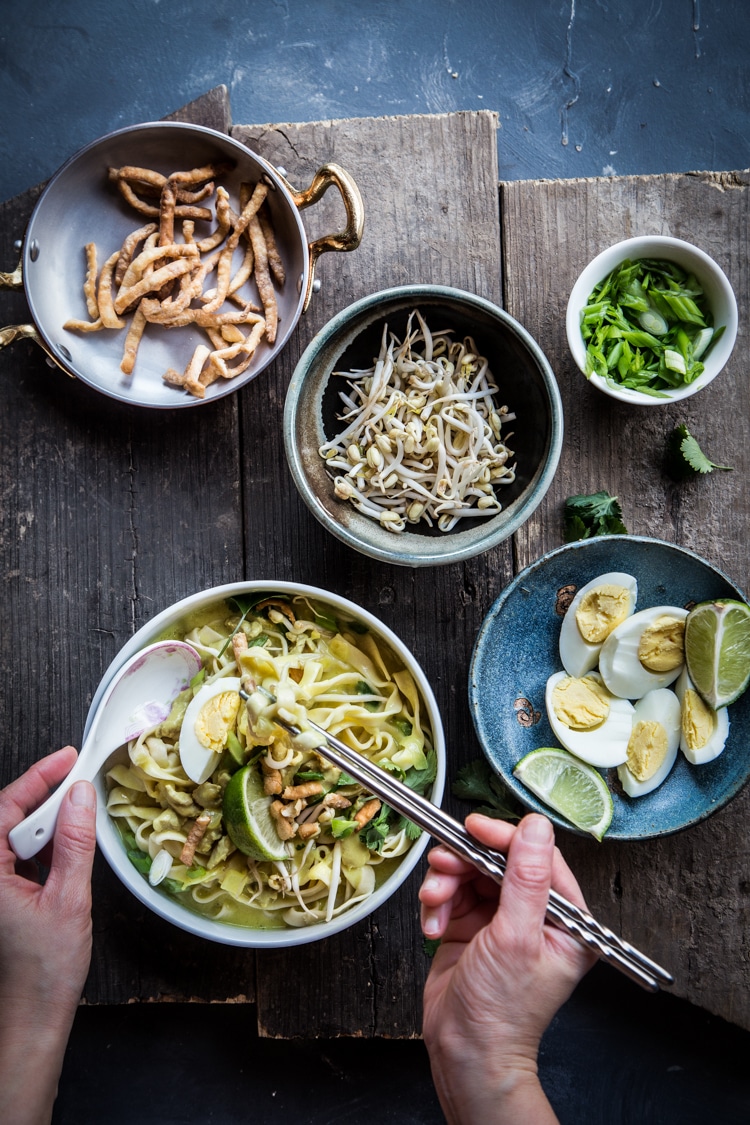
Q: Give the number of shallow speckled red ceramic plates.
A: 0